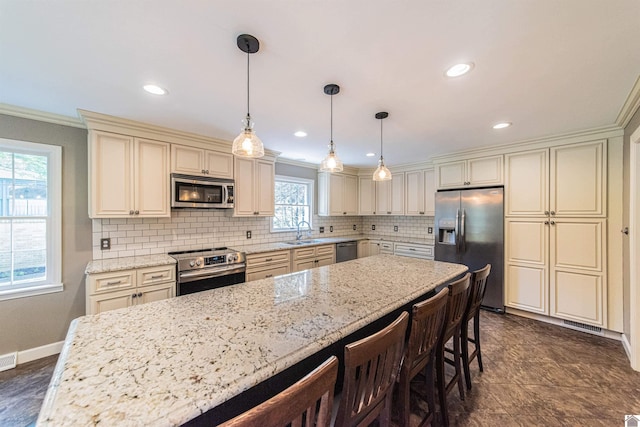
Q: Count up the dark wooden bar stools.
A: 5